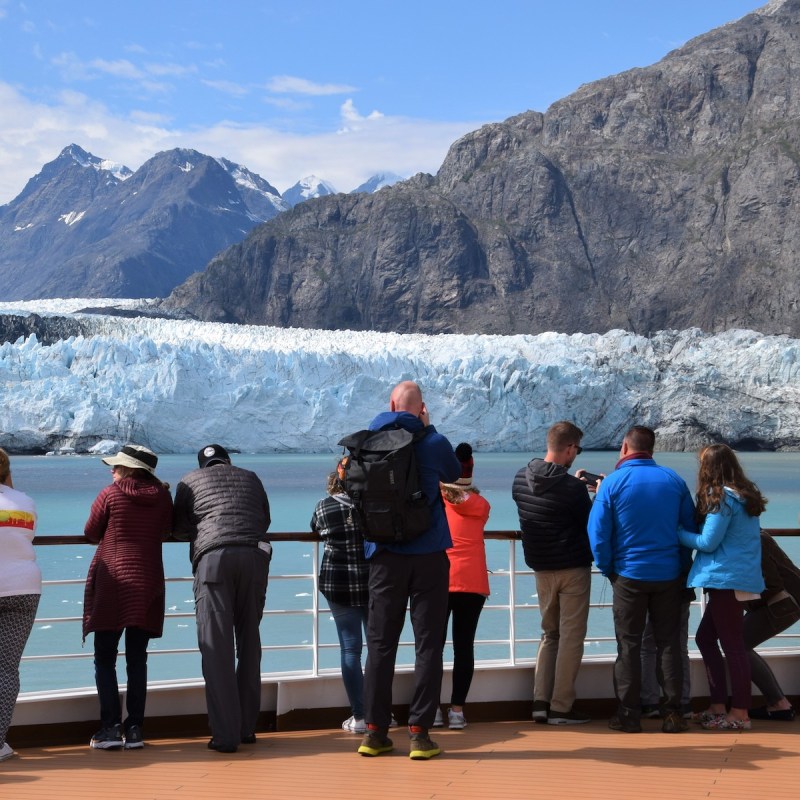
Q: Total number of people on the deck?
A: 11